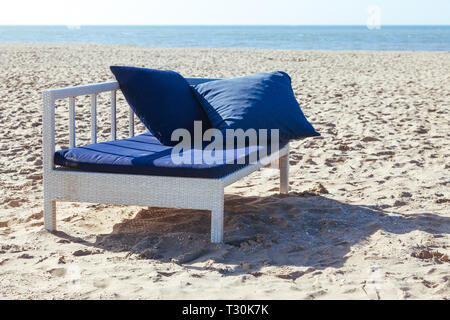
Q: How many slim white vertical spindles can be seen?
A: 4